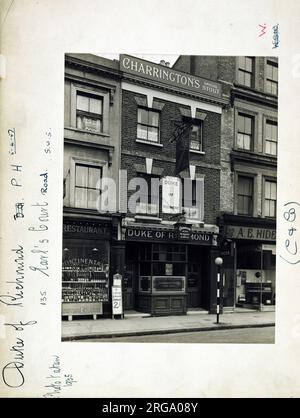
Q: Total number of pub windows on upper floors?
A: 4